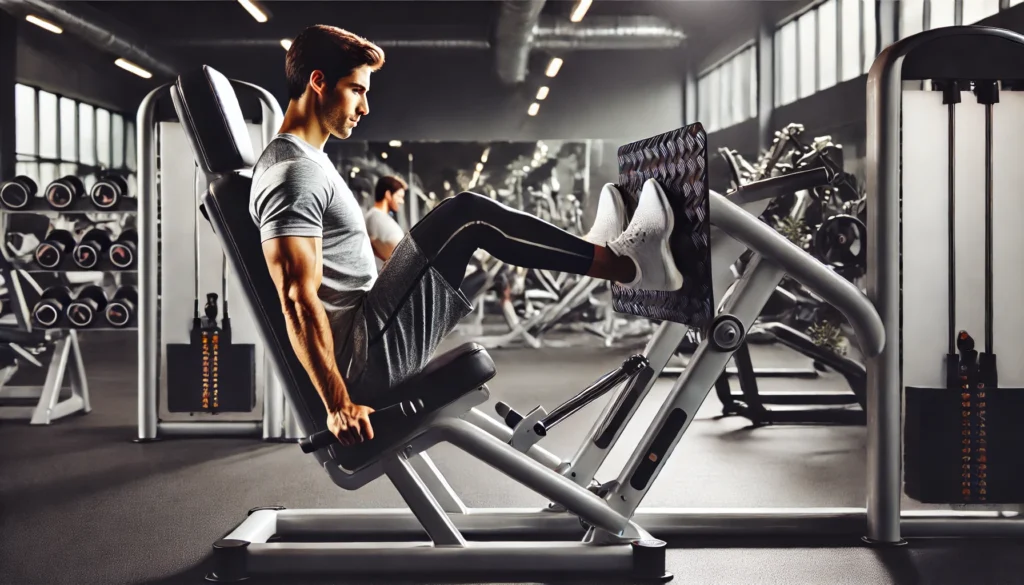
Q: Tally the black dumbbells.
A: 9